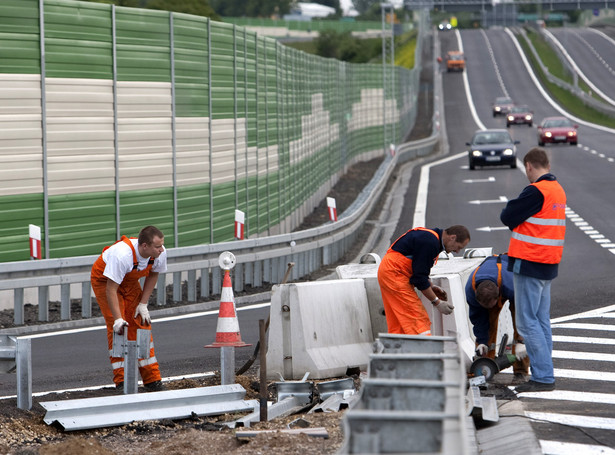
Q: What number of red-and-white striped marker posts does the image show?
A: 3